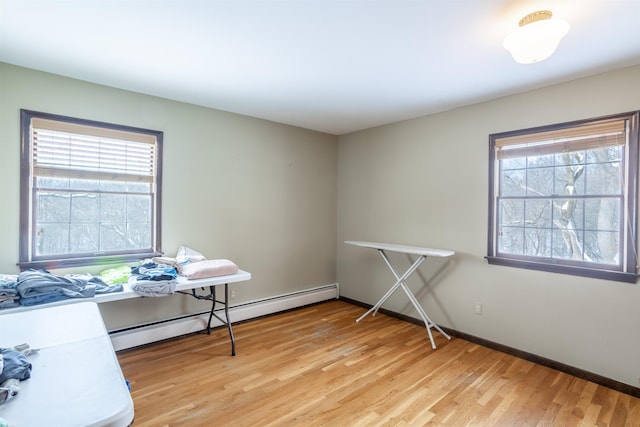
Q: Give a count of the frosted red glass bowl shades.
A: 0